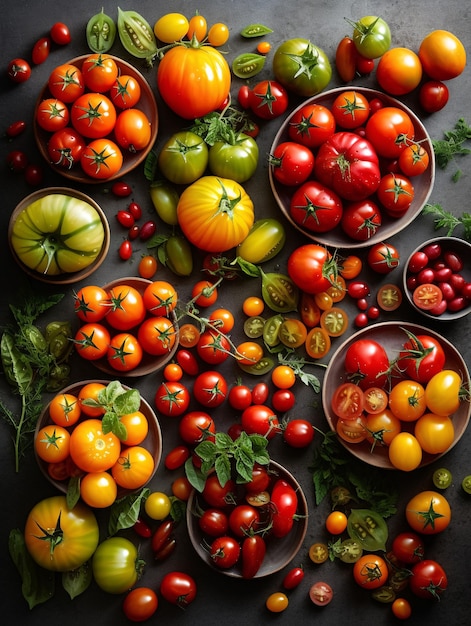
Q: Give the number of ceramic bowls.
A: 8